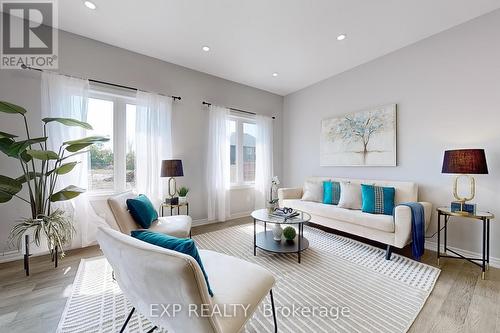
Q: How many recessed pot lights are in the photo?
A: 4